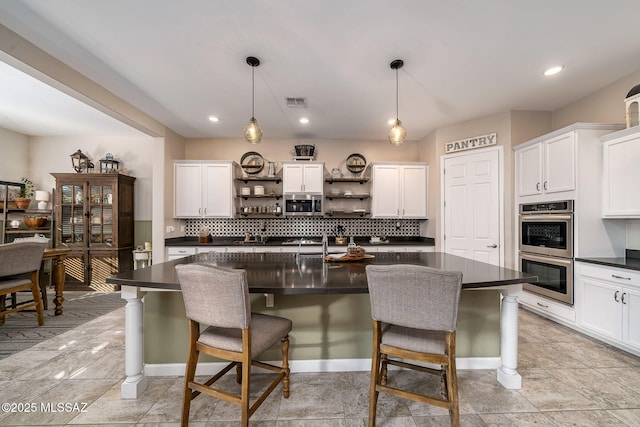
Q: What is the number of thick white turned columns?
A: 2